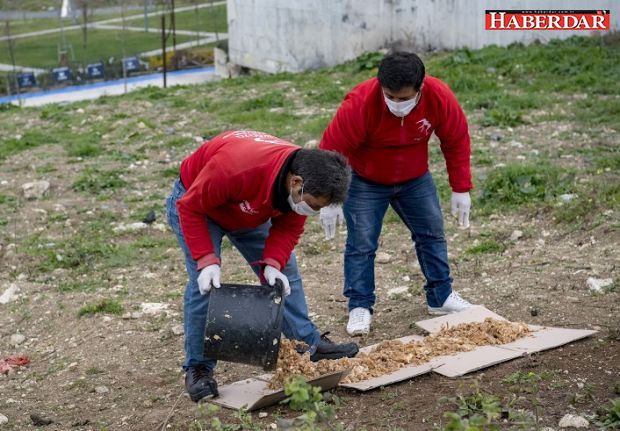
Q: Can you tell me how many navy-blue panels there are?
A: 4